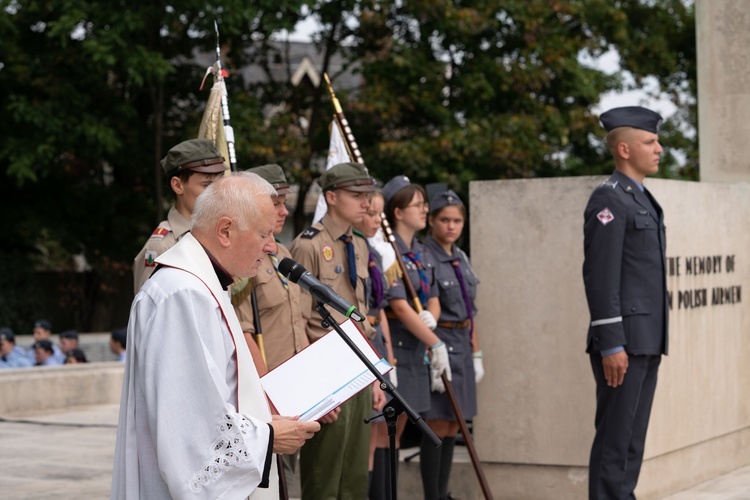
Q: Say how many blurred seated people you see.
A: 6